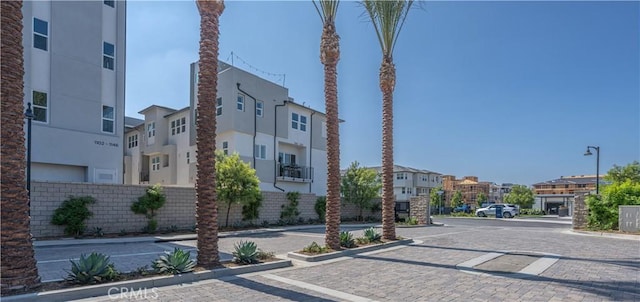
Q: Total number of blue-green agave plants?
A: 5